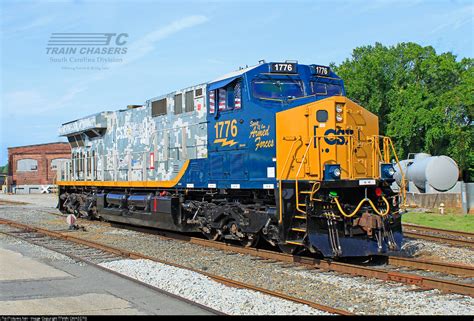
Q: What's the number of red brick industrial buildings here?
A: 1